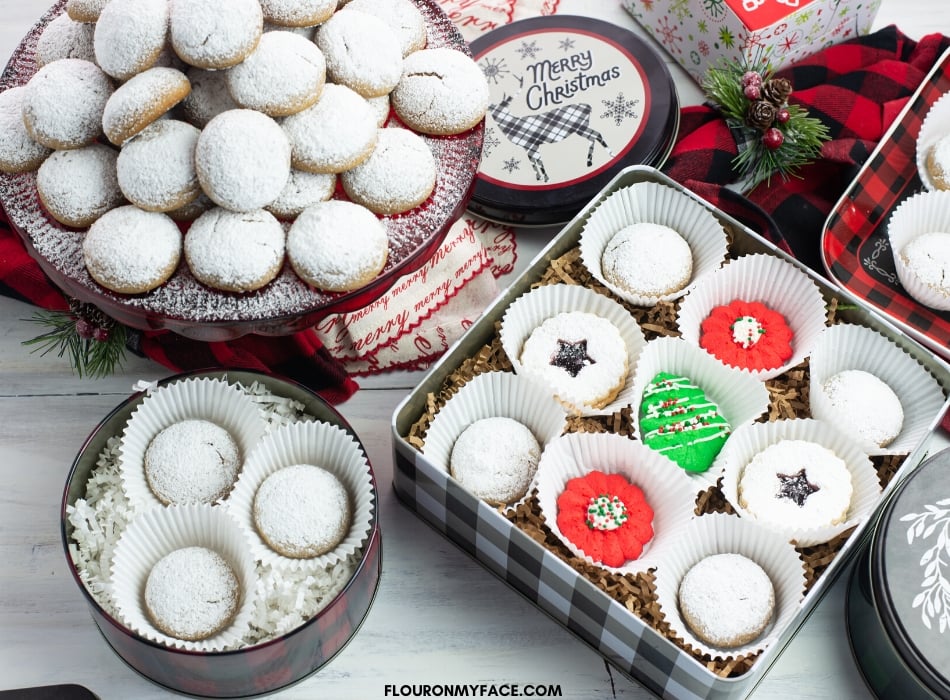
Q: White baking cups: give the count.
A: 14